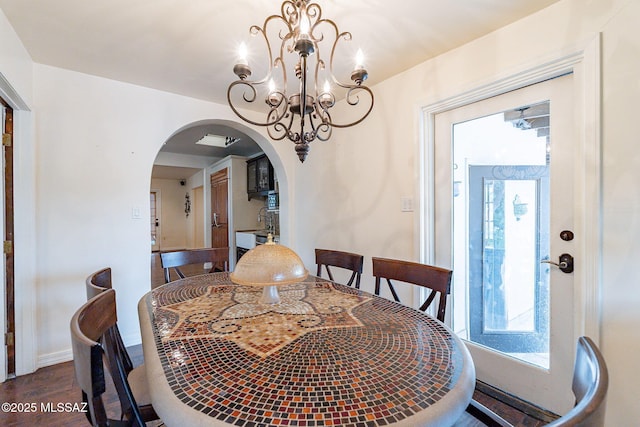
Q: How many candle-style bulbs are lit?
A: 5